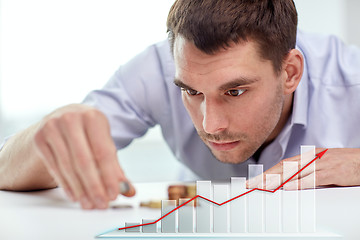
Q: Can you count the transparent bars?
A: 11